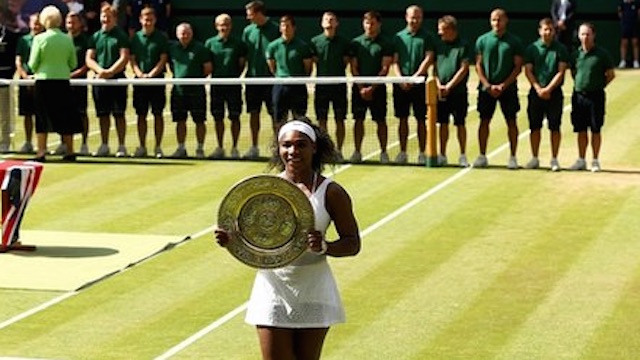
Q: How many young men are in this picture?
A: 15